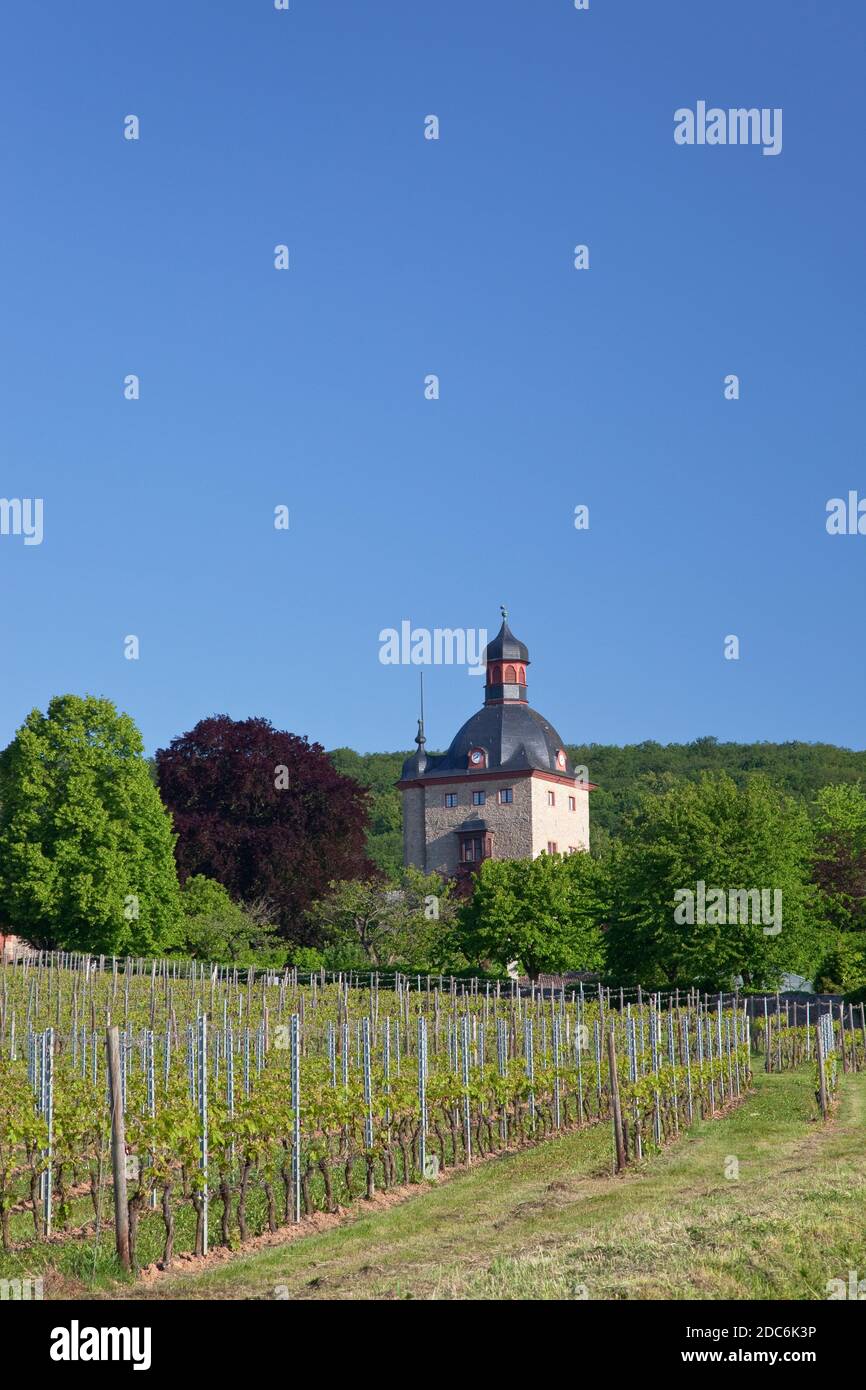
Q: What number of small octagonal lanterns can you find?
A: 1